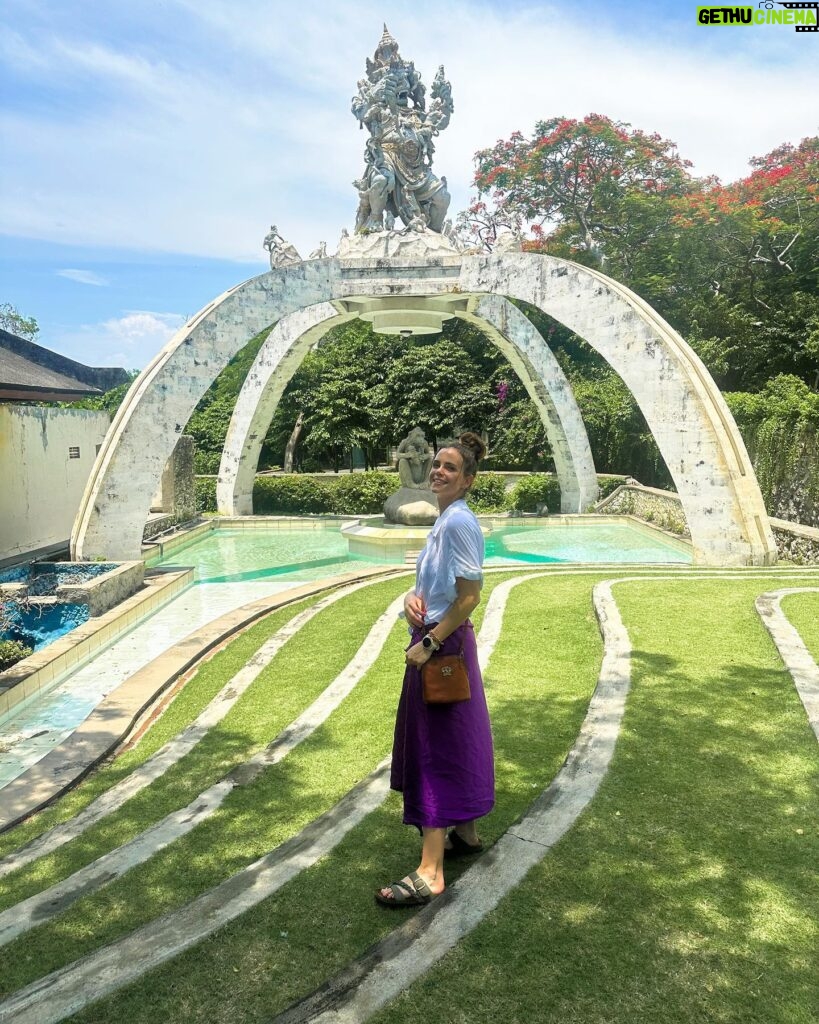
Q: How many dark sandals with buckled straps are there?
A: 2